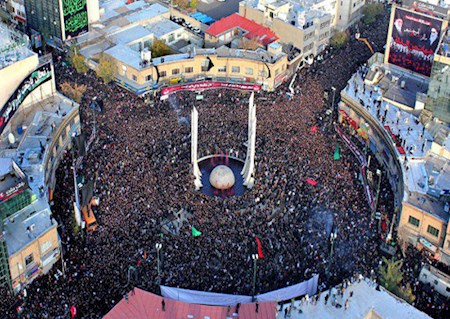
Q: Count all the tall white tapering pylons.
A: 2